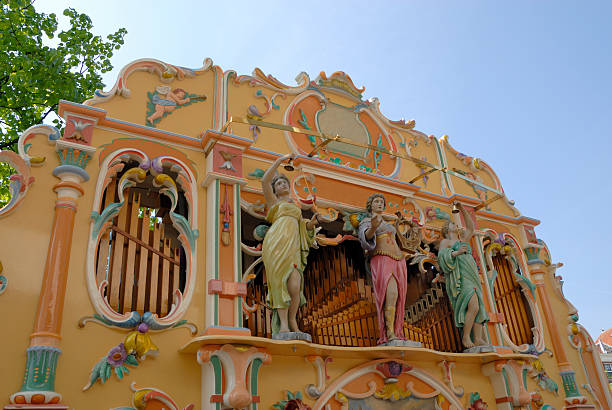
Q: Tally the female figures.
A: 3